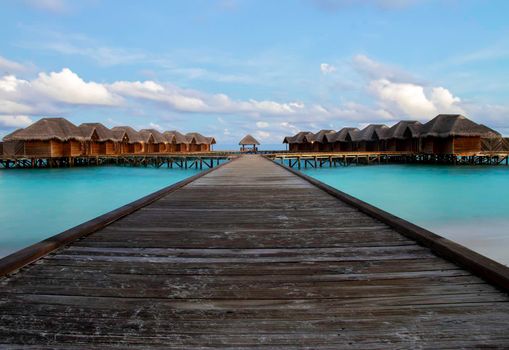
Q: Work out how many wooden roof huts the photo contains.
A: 13